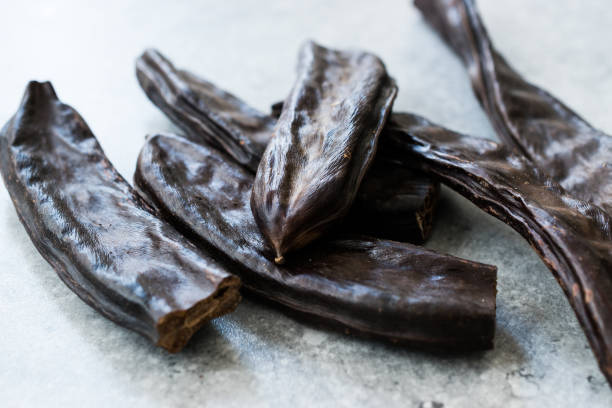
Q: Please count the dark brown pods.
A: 6